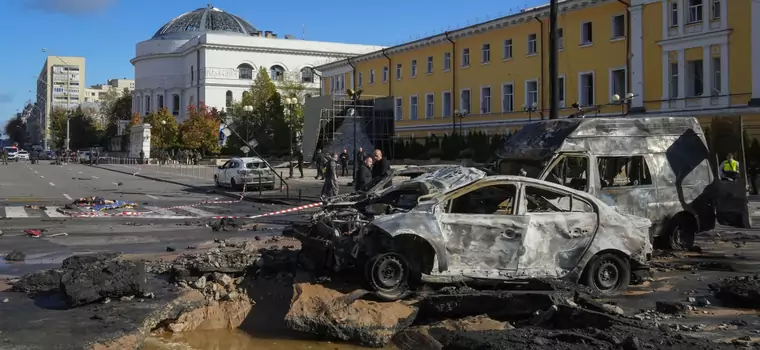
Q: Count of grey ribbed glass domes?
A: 1